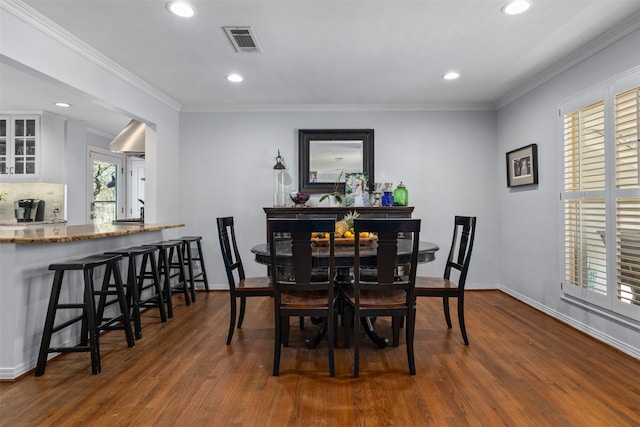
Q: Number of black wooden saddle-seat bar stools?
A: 4